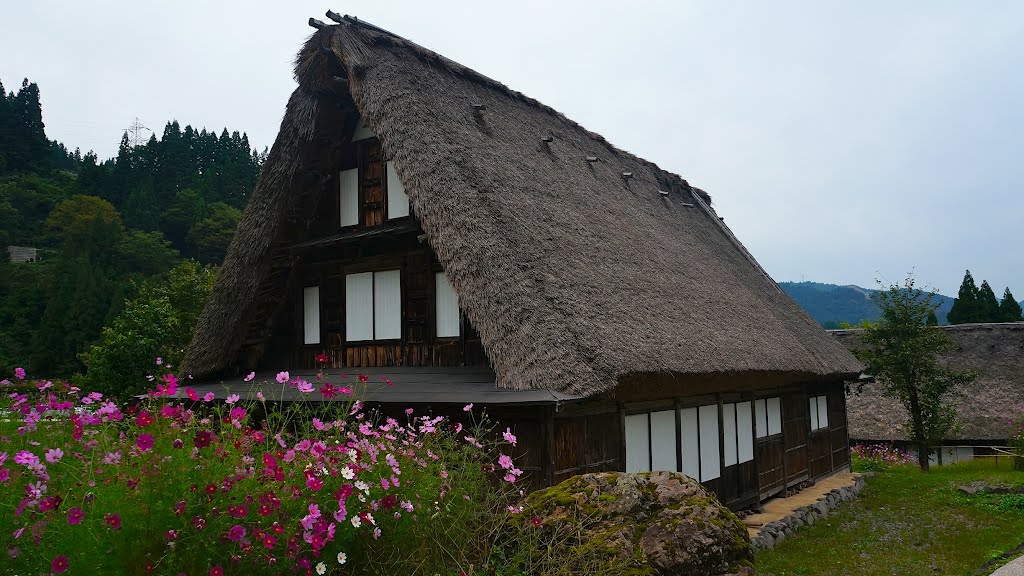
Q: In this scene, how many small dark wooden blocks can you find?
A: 6